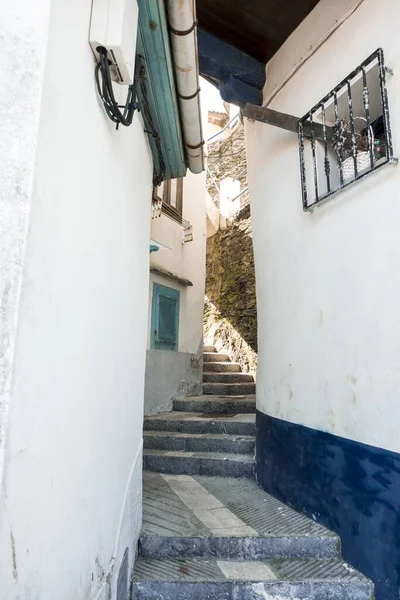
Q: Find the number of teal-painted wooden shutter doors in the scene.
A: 1